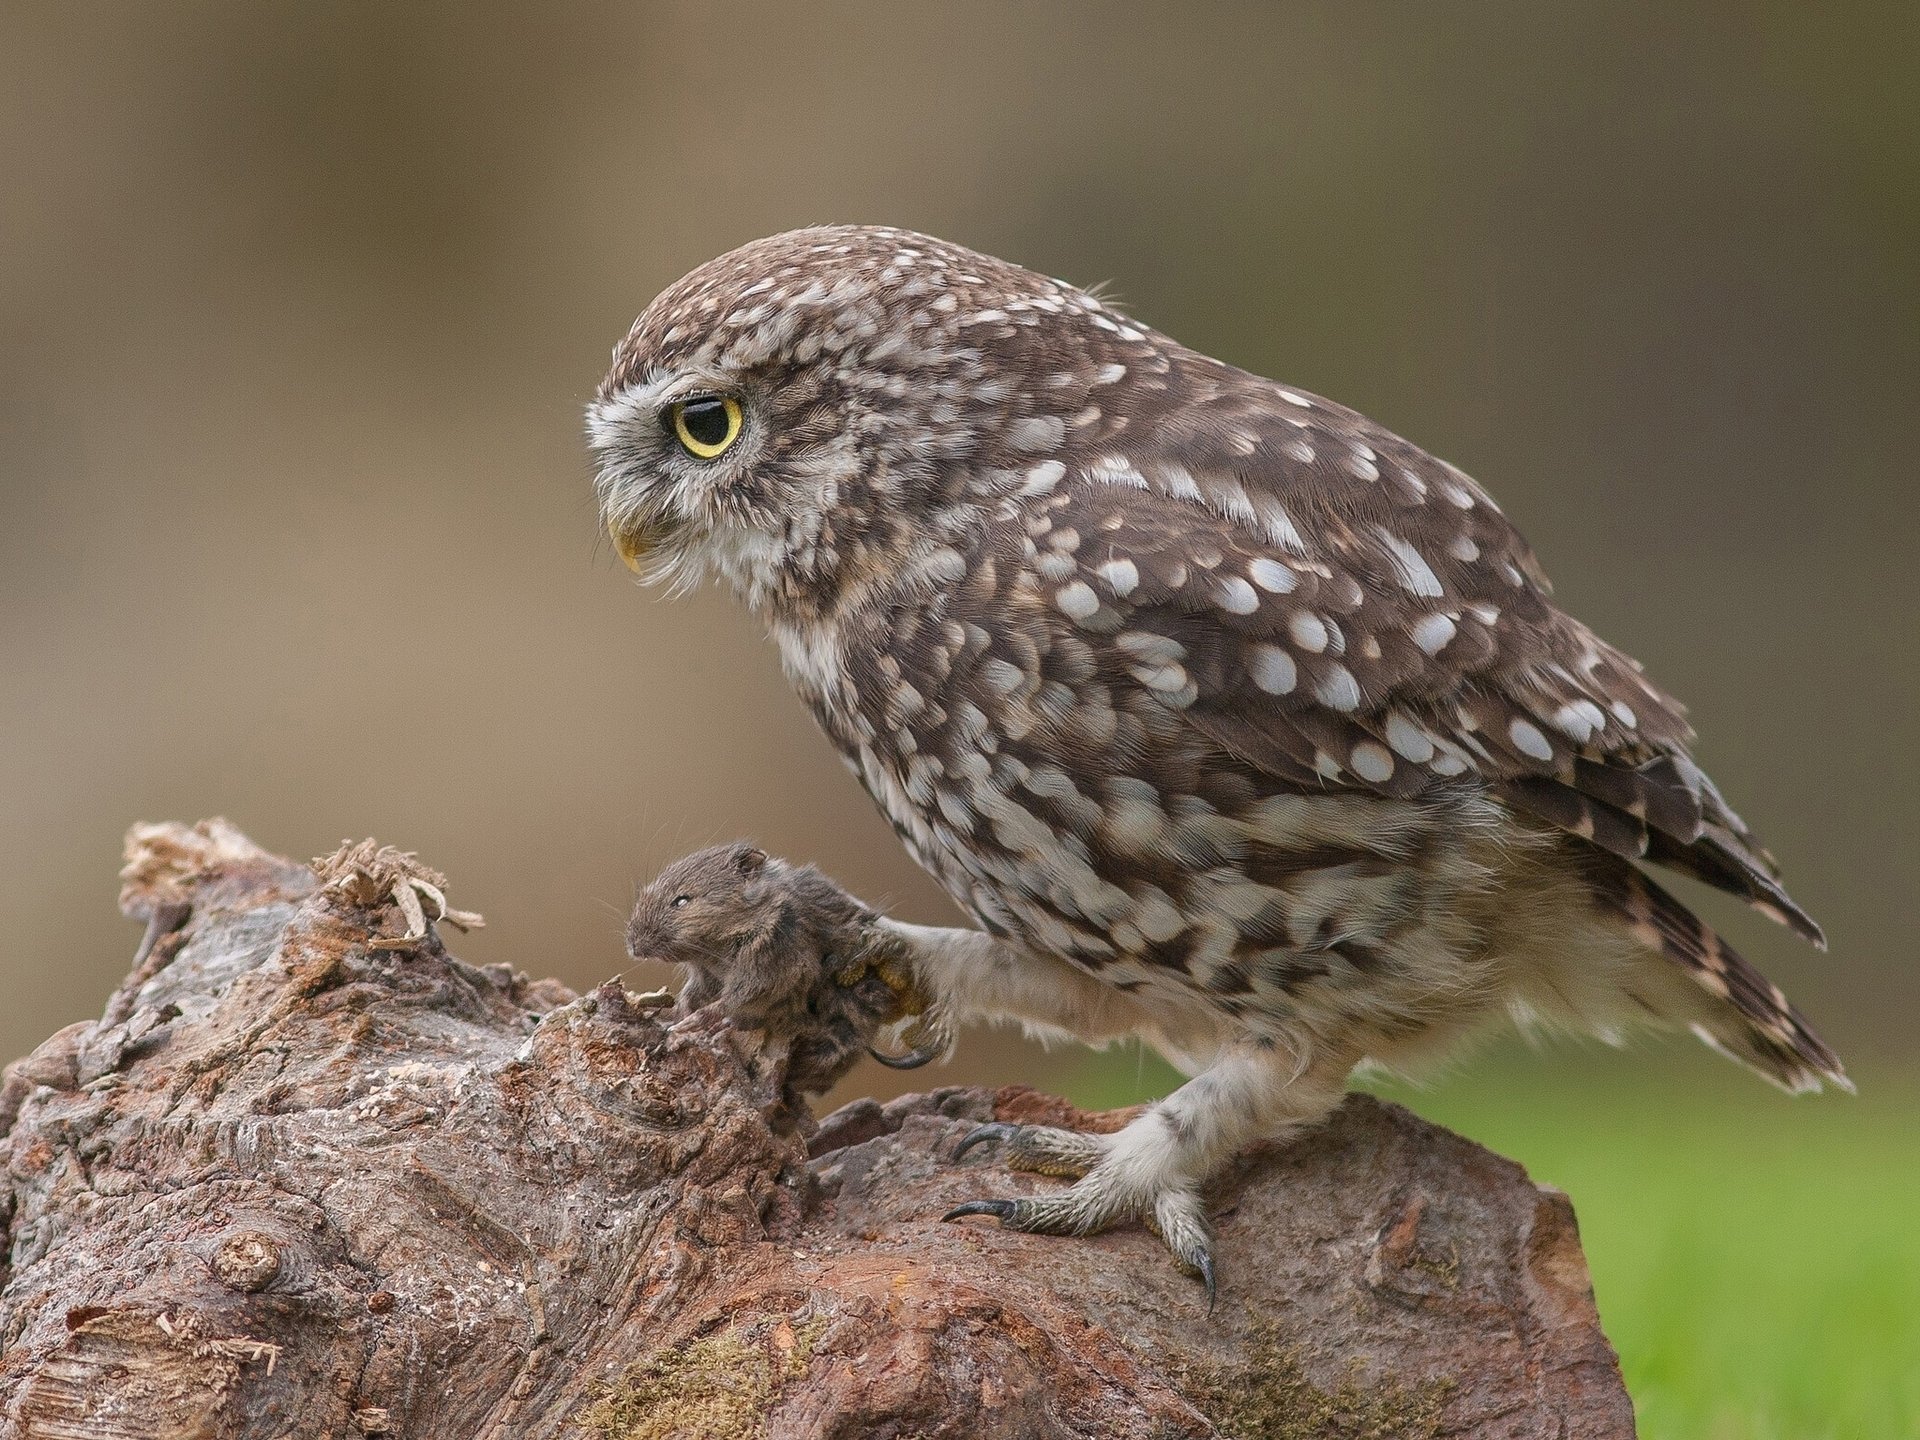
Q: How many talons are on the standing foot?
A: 3